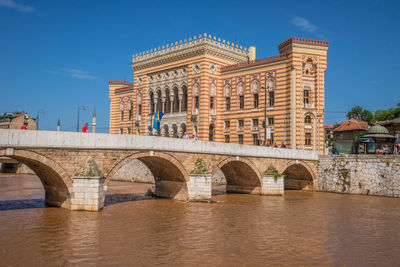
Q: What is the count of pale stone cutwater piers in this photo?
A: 3